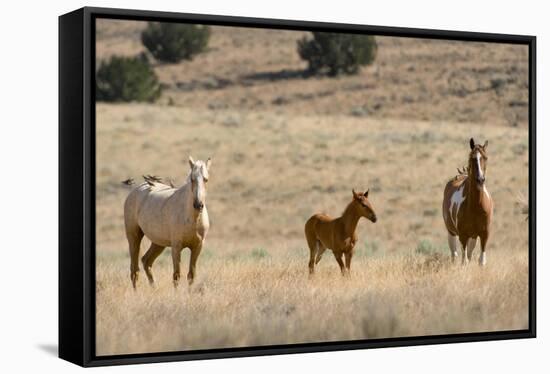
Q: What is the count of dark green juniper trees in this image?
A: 3